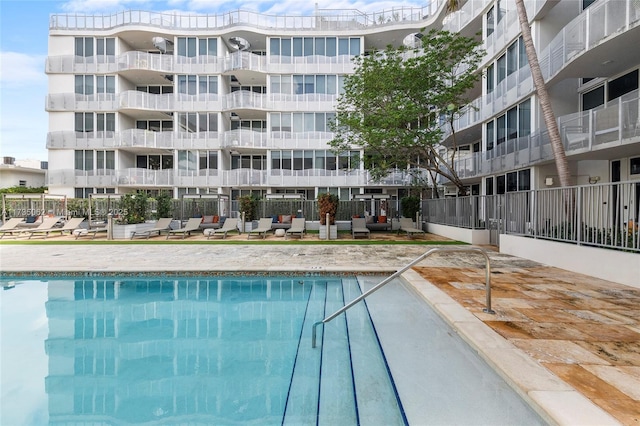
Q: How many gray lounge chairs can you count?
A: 11